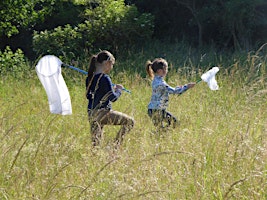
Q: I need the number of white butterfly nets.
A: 2